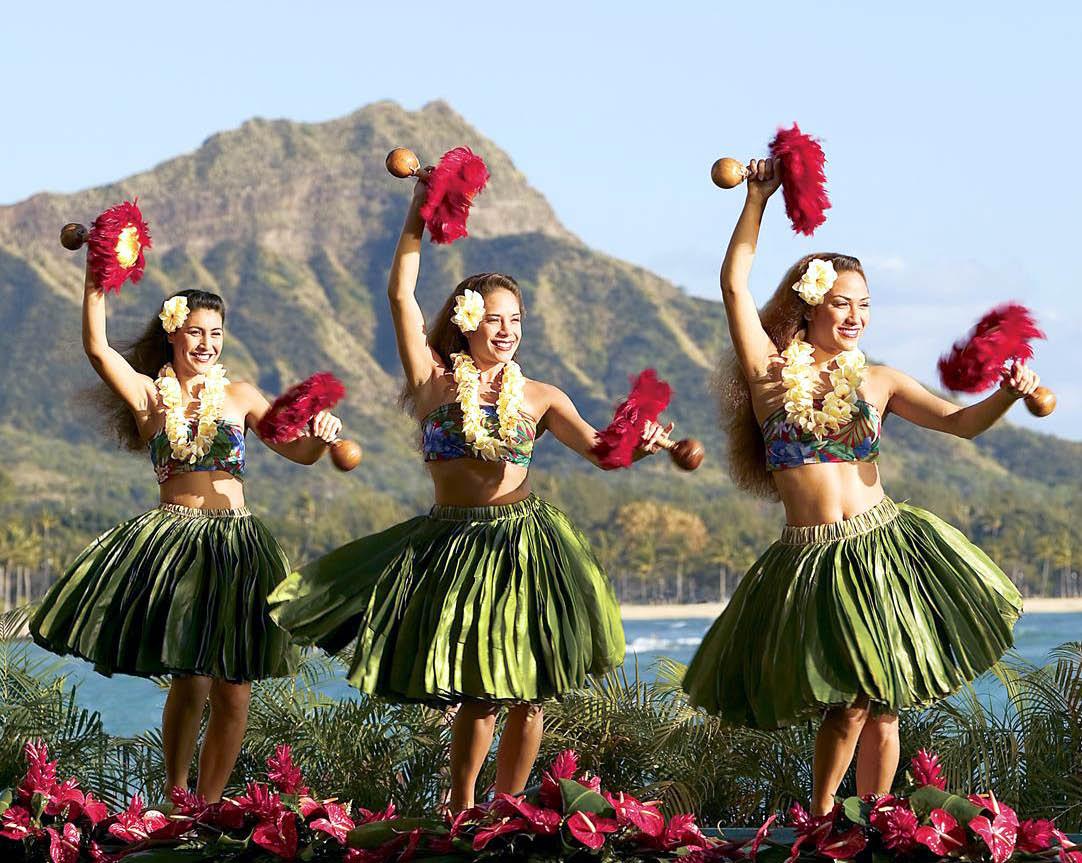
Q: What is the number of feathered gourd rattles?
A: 6